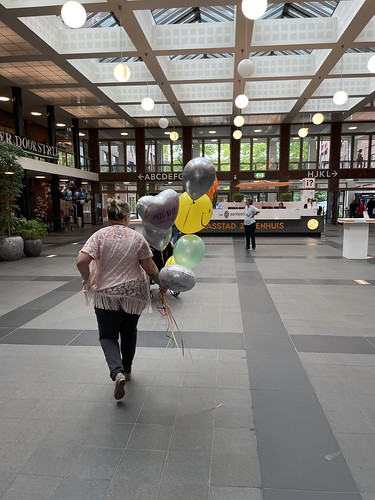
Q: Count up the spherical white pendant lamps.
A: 14